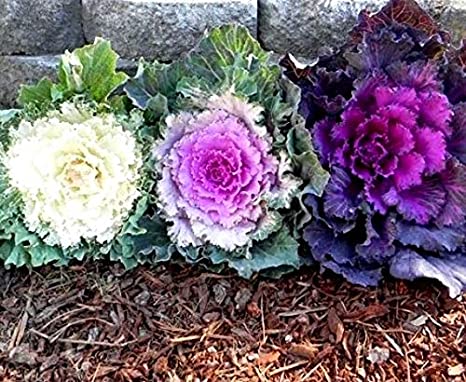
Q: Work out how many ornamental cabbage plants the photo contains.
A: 3